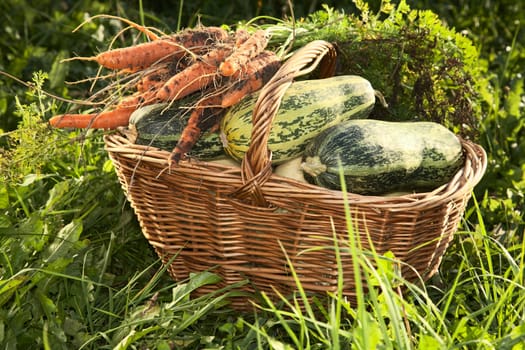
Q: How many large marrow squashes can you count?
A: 3